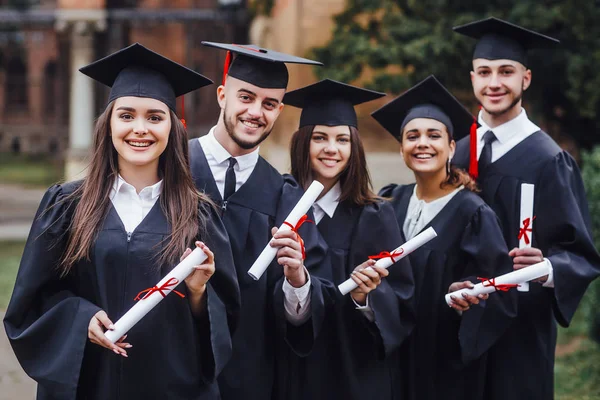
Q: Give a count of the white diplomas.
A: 5